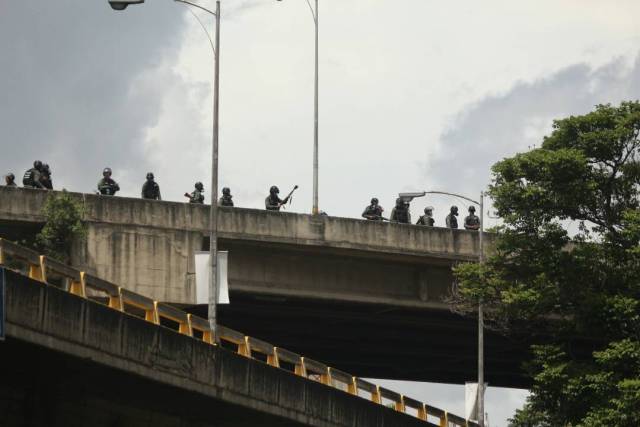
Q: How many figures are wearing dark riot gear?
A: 13